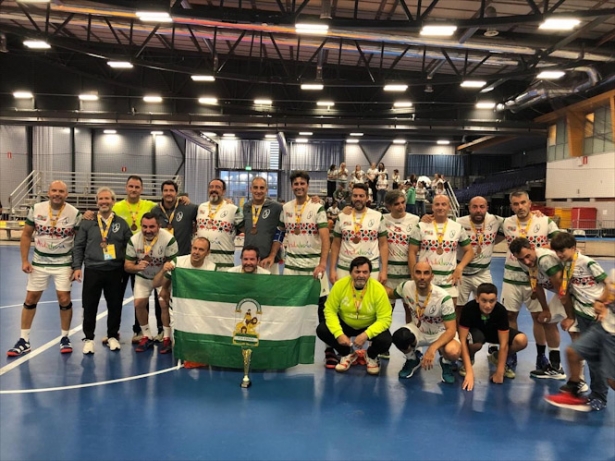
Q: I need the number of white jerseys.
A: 14